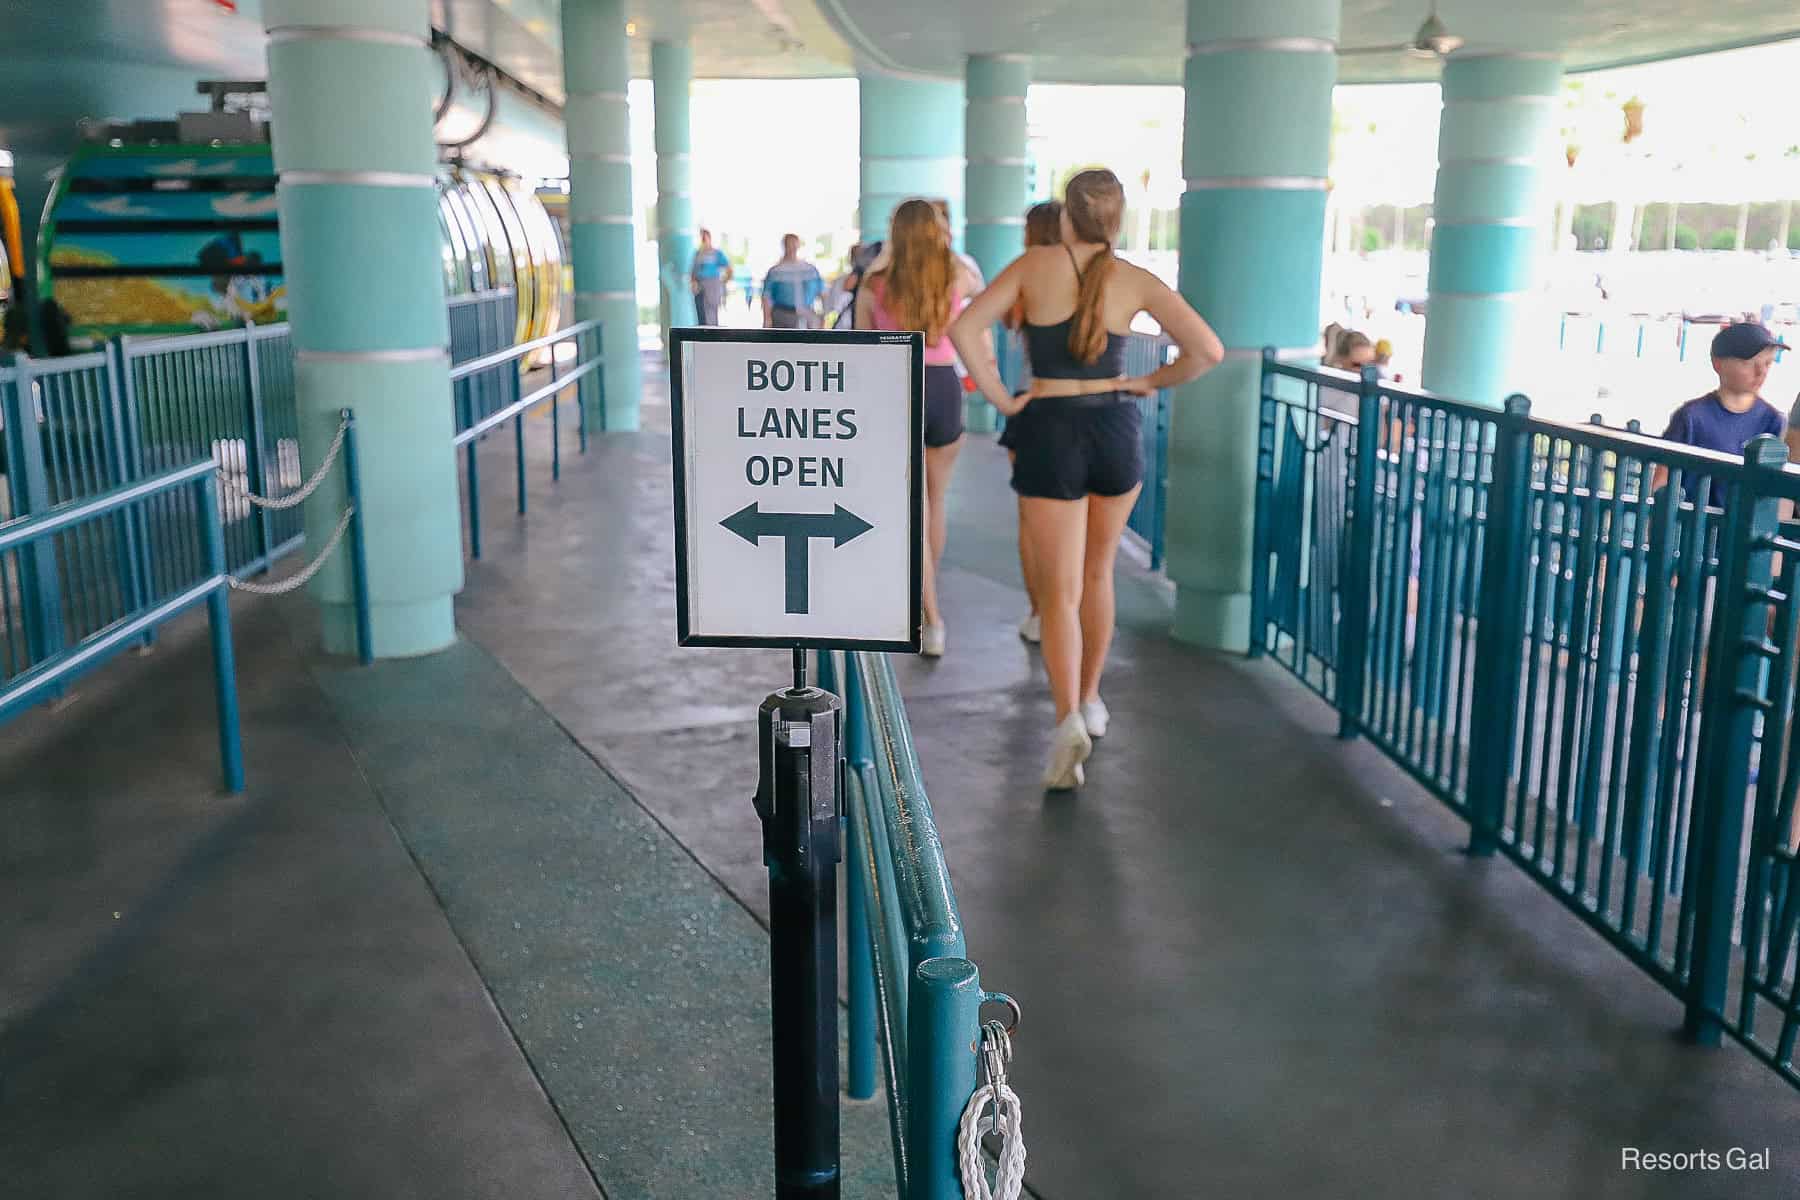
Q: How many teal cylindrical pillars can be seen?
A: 7